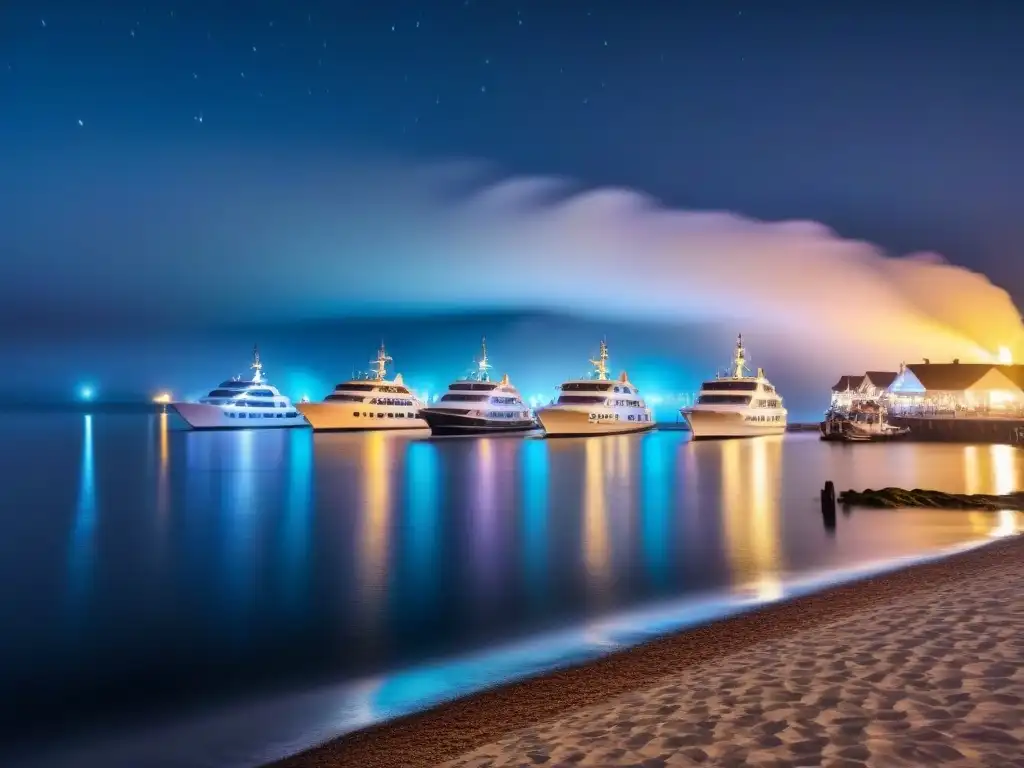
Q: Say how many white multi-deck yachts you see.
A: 5